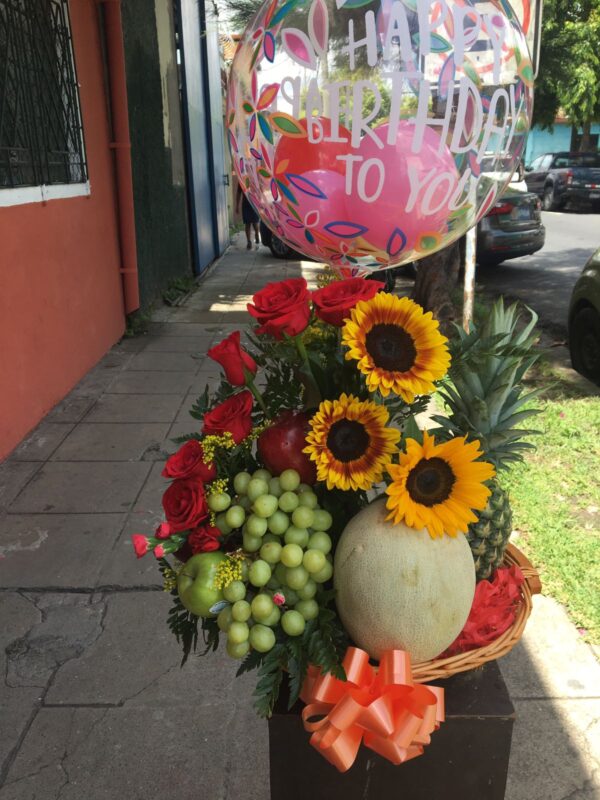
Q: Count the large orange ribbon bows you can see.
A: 1